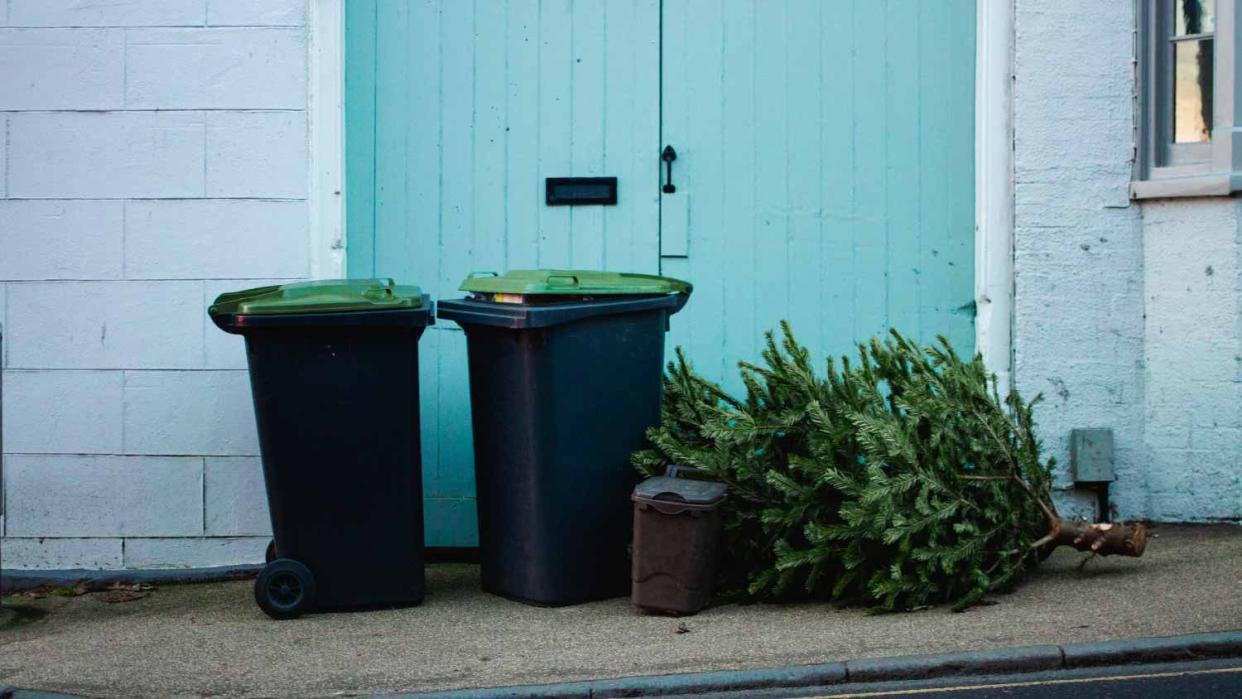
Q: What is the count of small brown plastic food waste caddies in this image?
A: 1